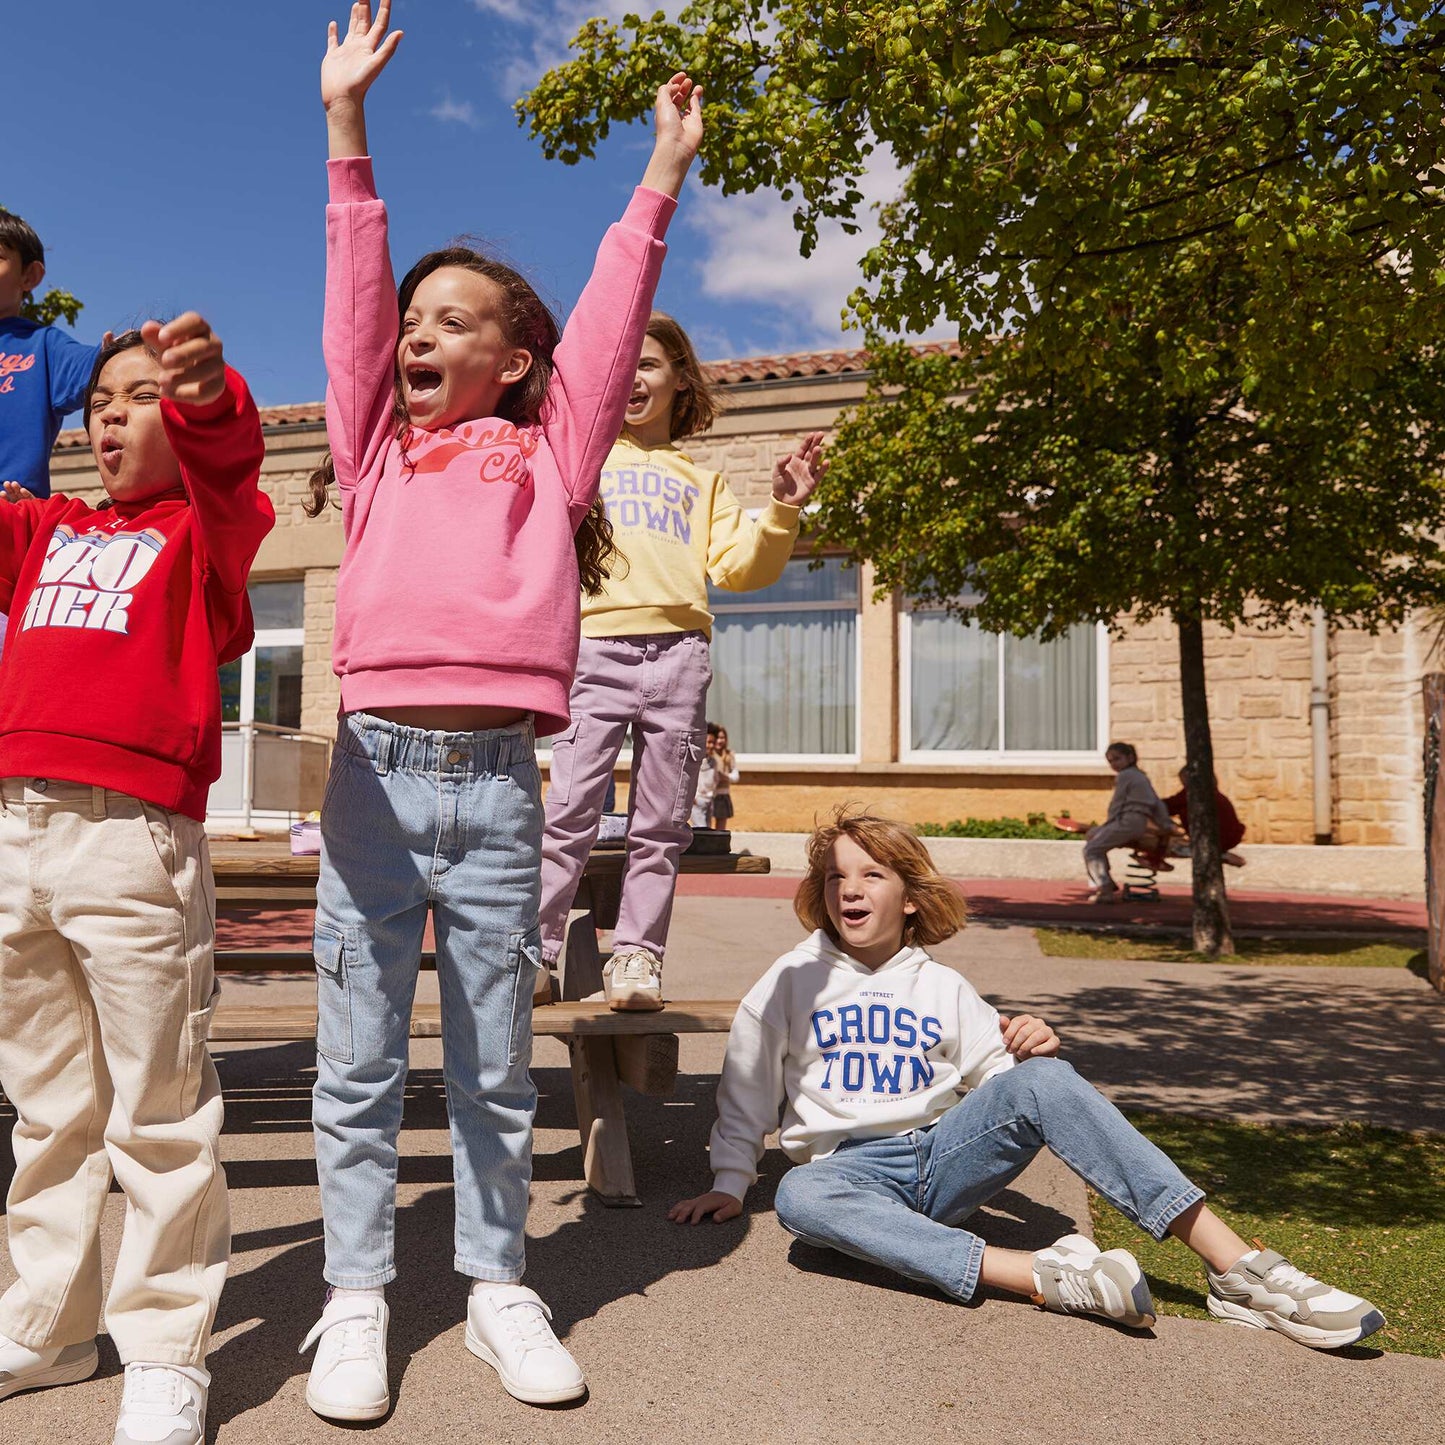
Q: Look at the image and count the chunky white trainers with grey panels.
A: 4